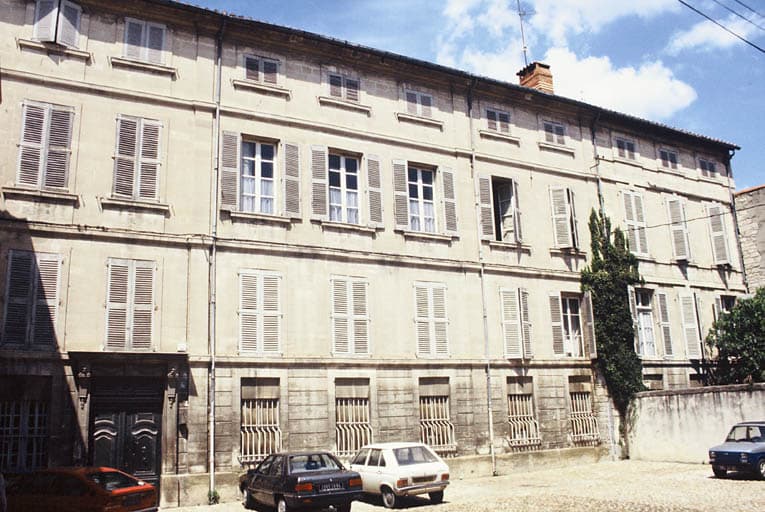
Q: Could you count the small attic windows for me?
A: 10